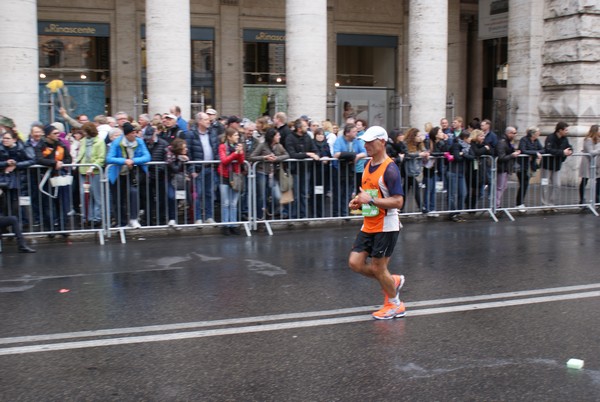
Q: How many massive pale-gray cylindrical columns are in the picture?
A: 4